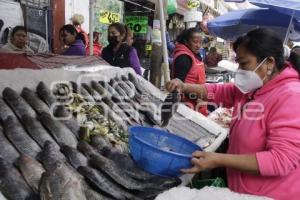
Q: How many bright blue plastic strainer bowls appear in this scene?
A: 1